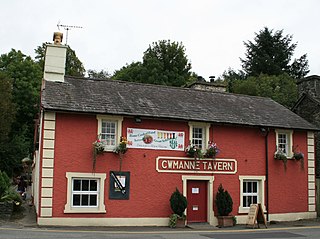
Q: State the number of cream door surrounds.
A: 1